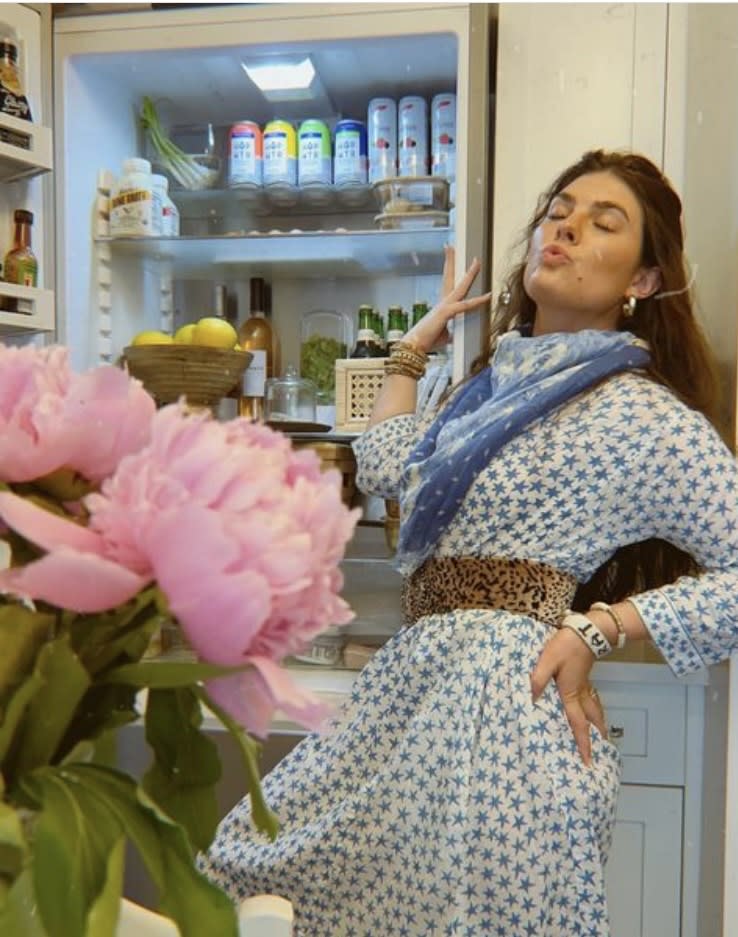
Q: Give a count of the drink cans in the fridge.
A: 7